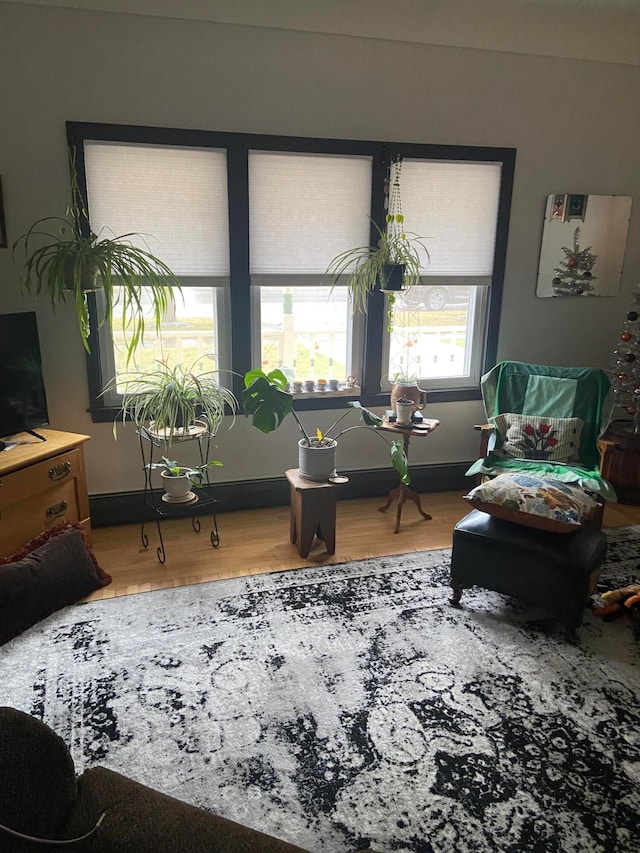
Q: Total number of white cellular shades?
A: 3